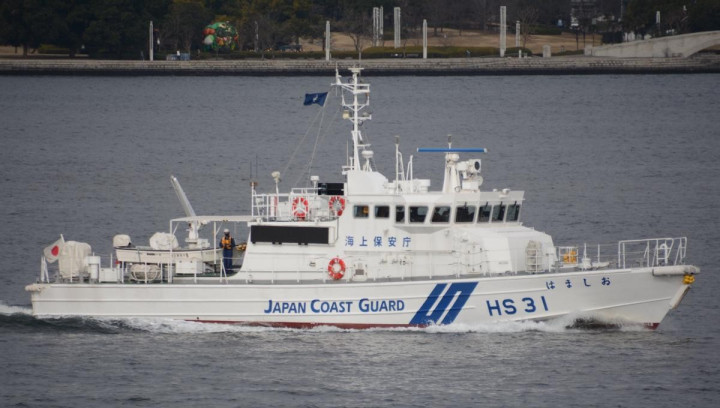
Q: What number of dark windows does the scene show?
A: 9